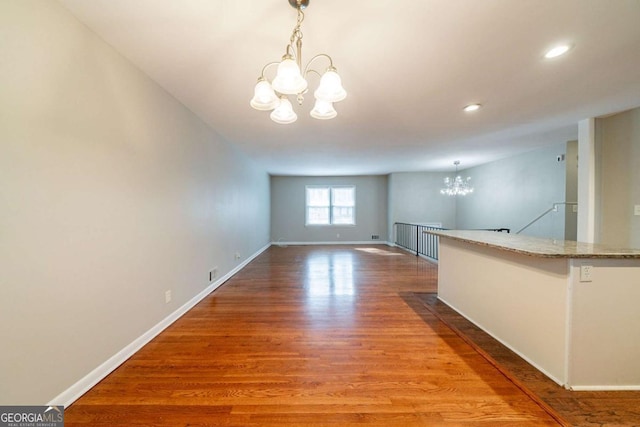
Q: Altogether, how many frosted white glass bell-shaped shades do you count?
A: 5